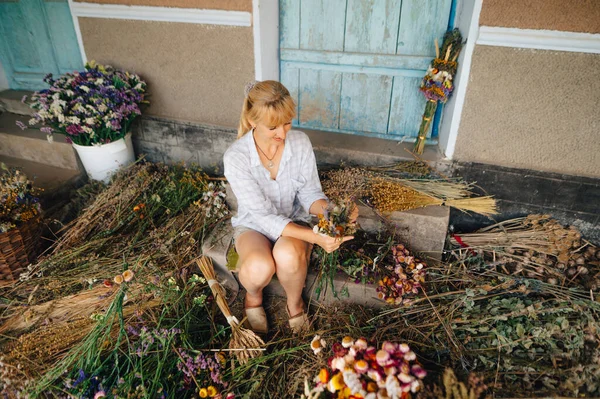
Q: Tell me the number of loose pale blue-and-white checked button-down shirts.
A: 1